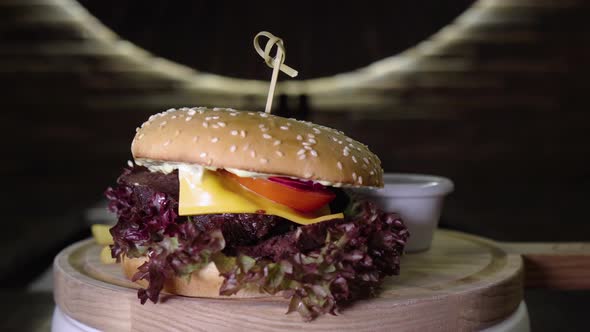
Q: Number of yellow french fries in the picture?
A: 2